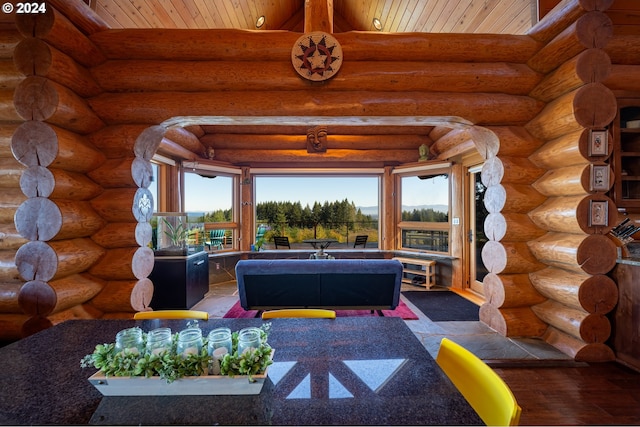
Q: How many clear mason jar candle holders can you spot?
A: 5